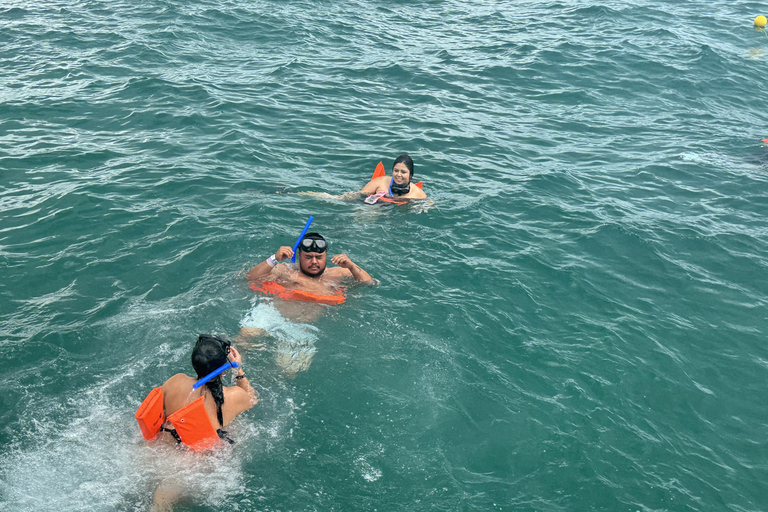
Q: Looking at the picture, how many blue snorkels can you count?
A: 3